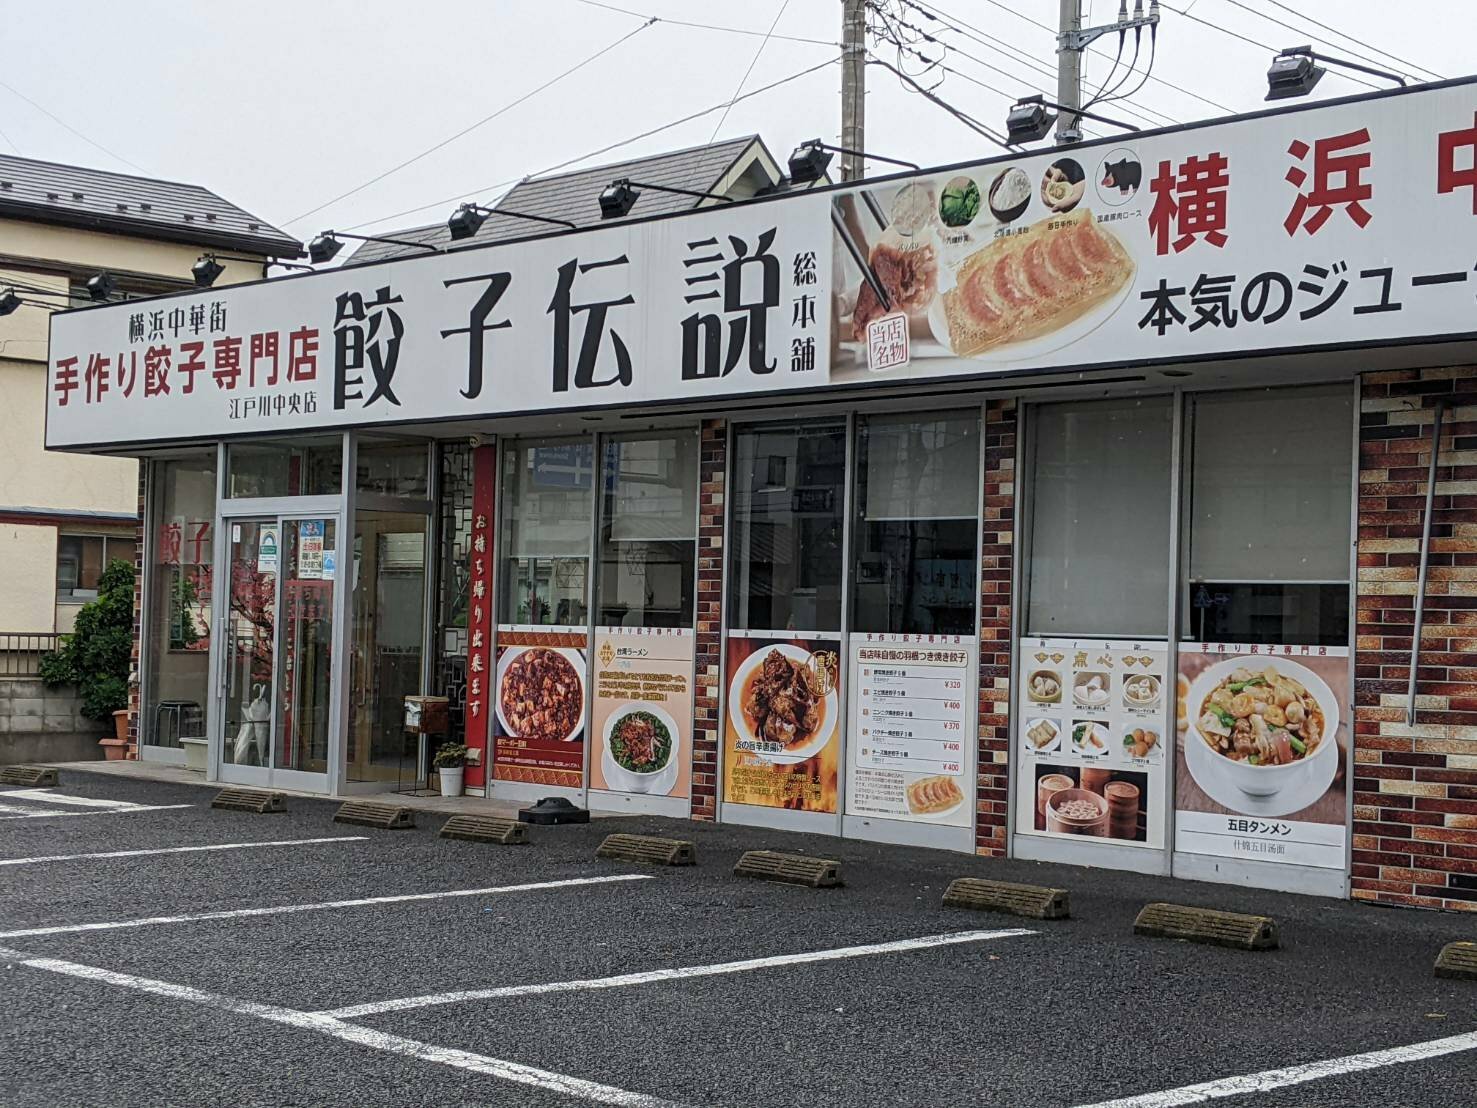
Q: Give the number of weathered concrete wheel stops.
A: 9